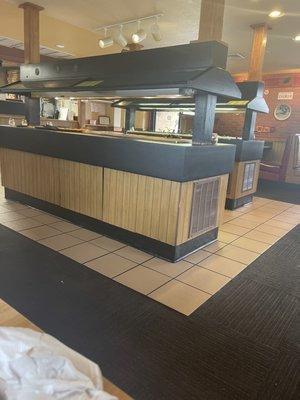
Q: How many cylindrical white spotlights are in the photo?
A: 4